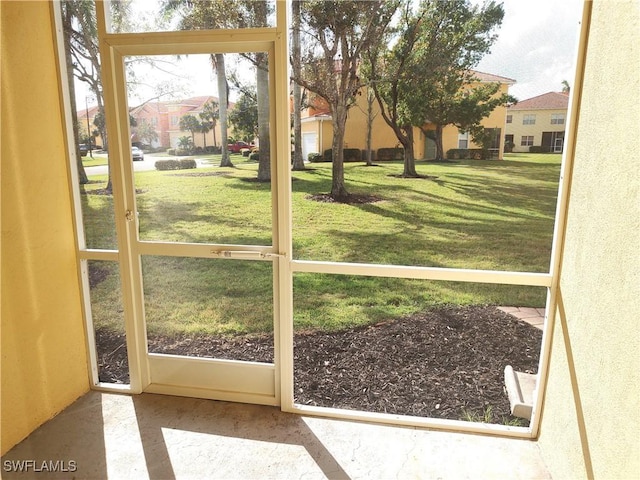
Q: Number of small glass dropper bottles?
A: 0